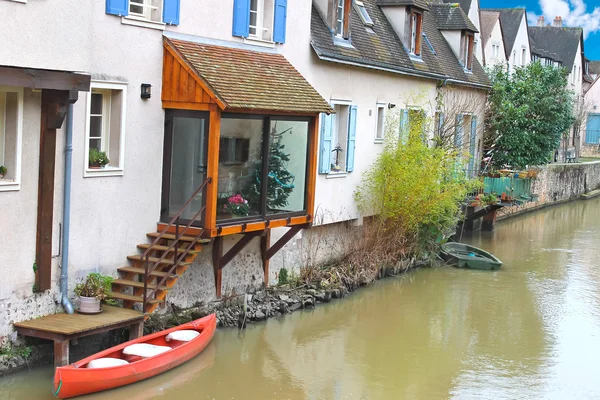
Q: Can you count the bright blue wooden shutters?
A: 4